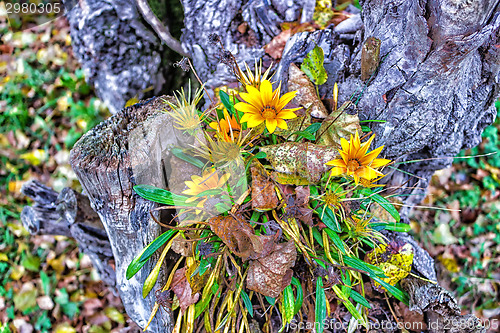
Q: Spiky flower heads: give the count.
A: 5